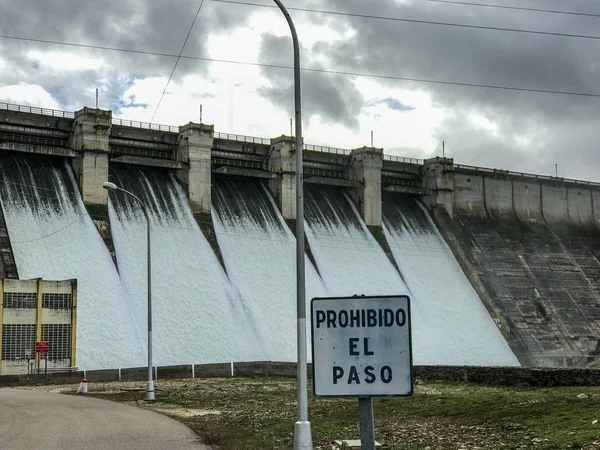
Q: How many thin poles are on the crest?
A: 6